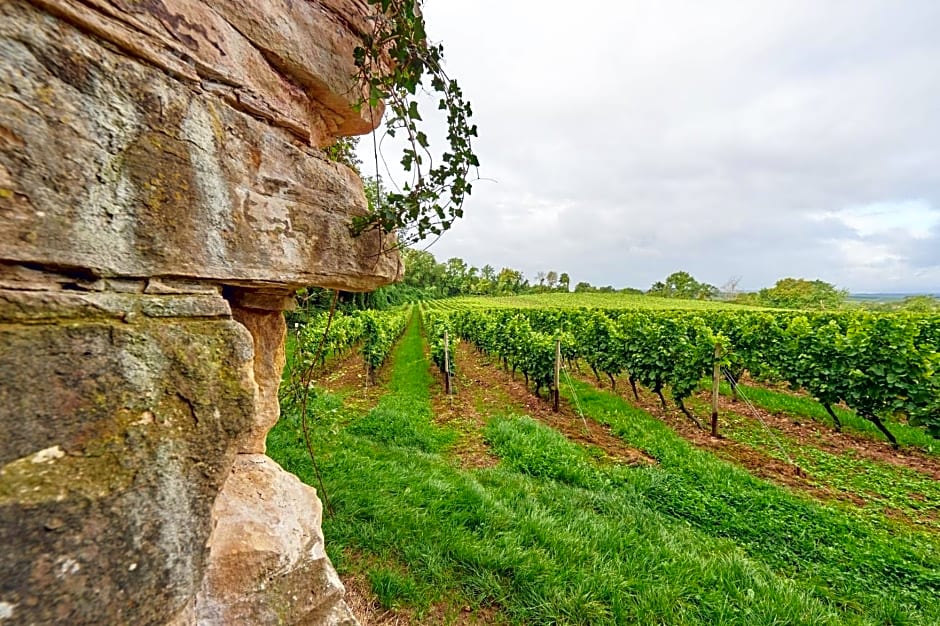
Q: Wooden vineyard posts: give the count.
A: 3